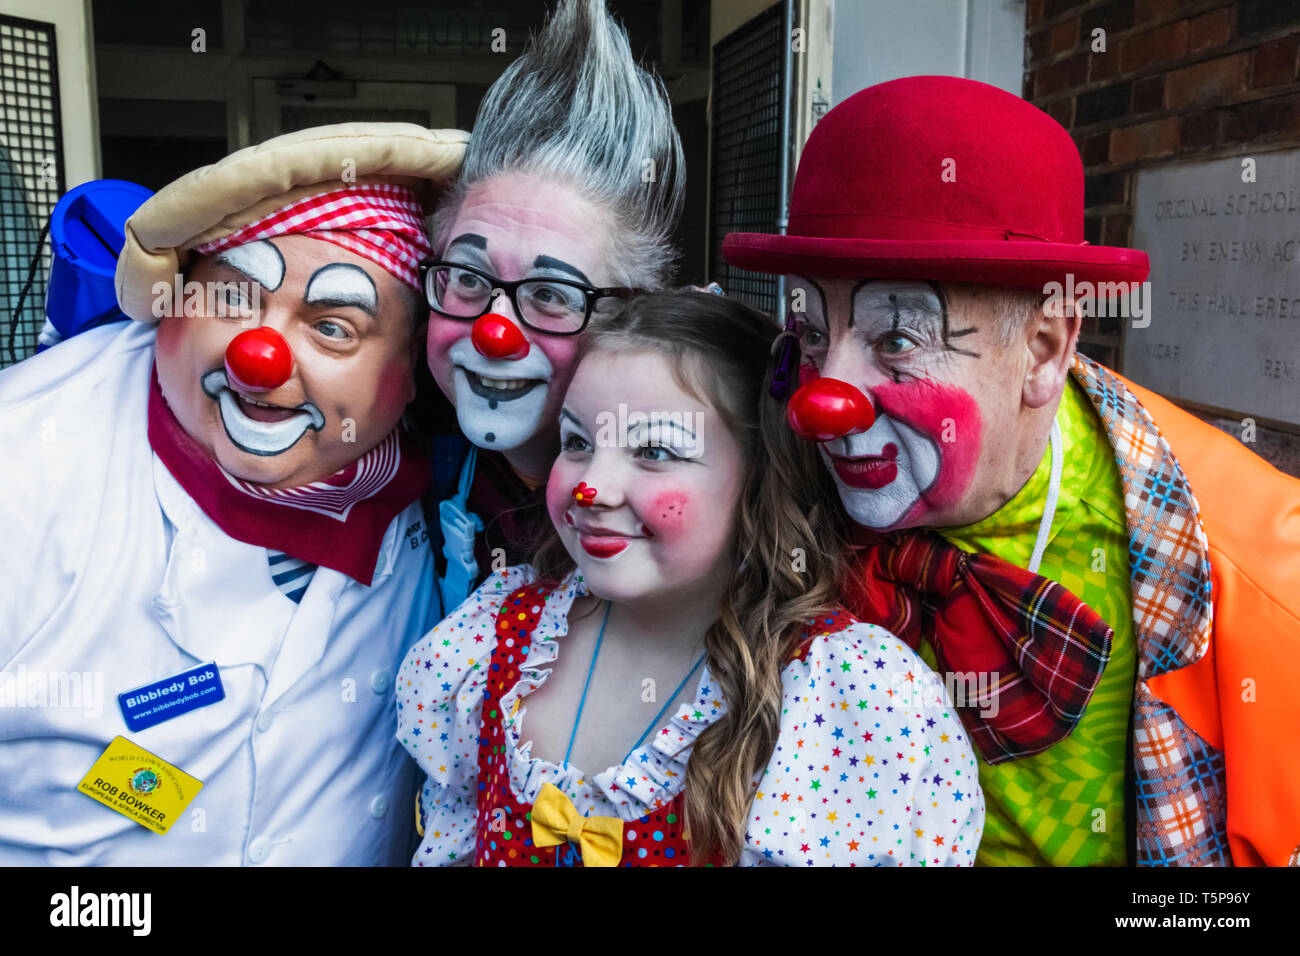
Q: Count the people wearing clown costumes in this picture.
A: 4